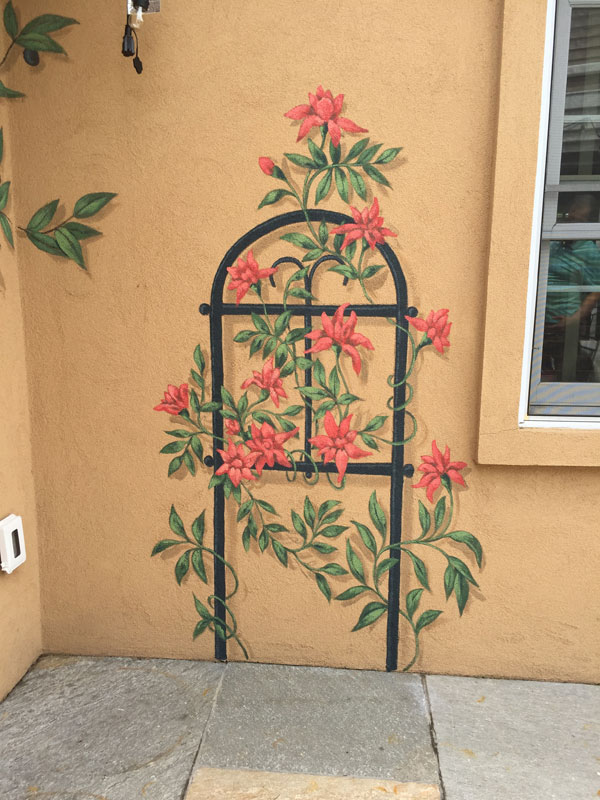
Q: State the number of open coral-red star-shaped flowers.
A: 11